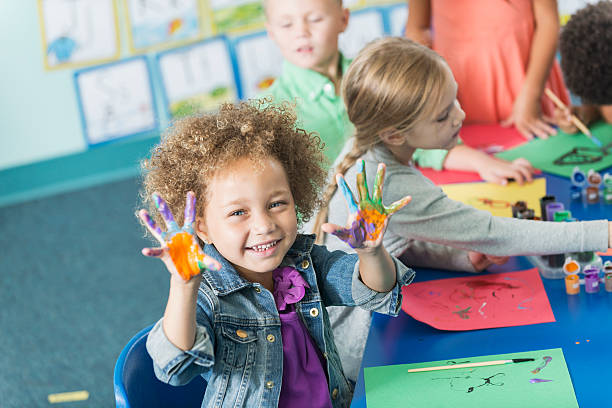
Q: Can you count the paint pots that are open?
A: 6